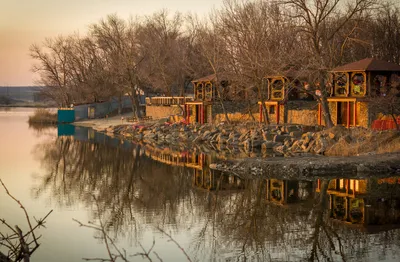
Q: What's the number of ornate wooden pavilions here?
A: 3